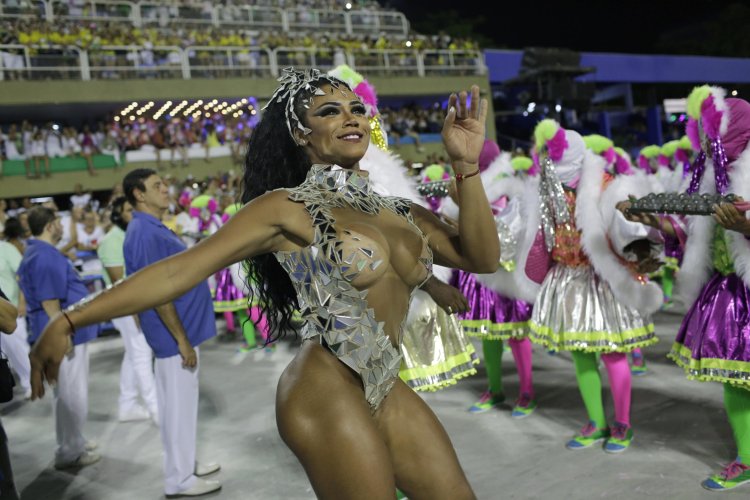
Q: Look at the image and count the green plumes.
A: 12